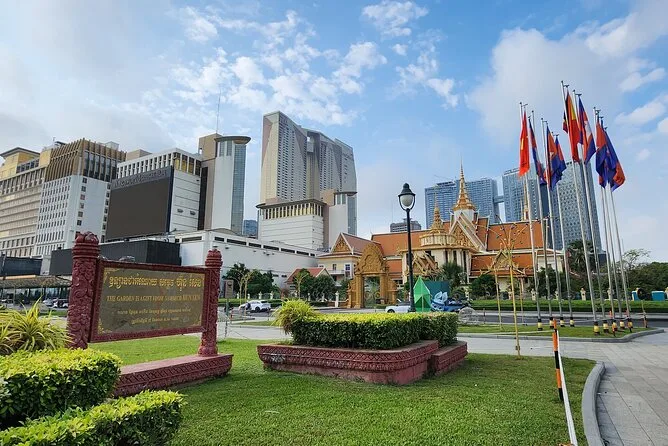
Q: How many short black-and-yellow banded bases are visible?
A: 9